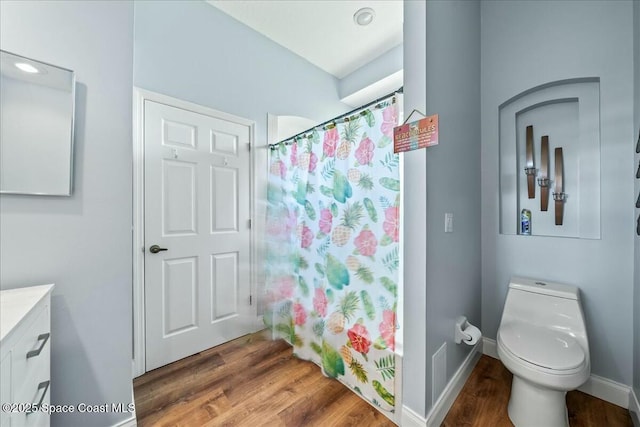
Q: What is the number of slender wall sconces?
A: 3